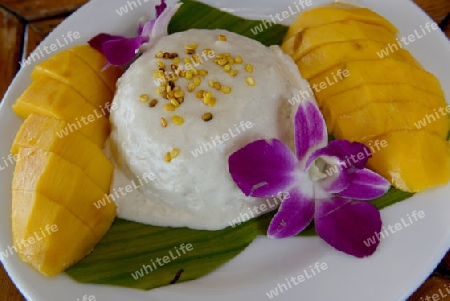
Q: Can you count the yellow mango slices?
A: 13